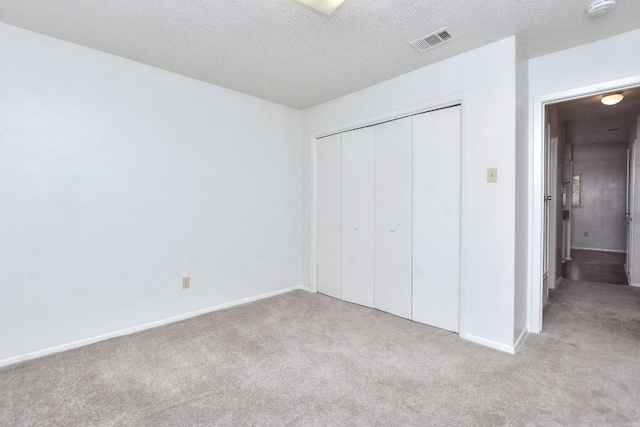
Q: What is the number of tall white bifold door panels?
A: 4